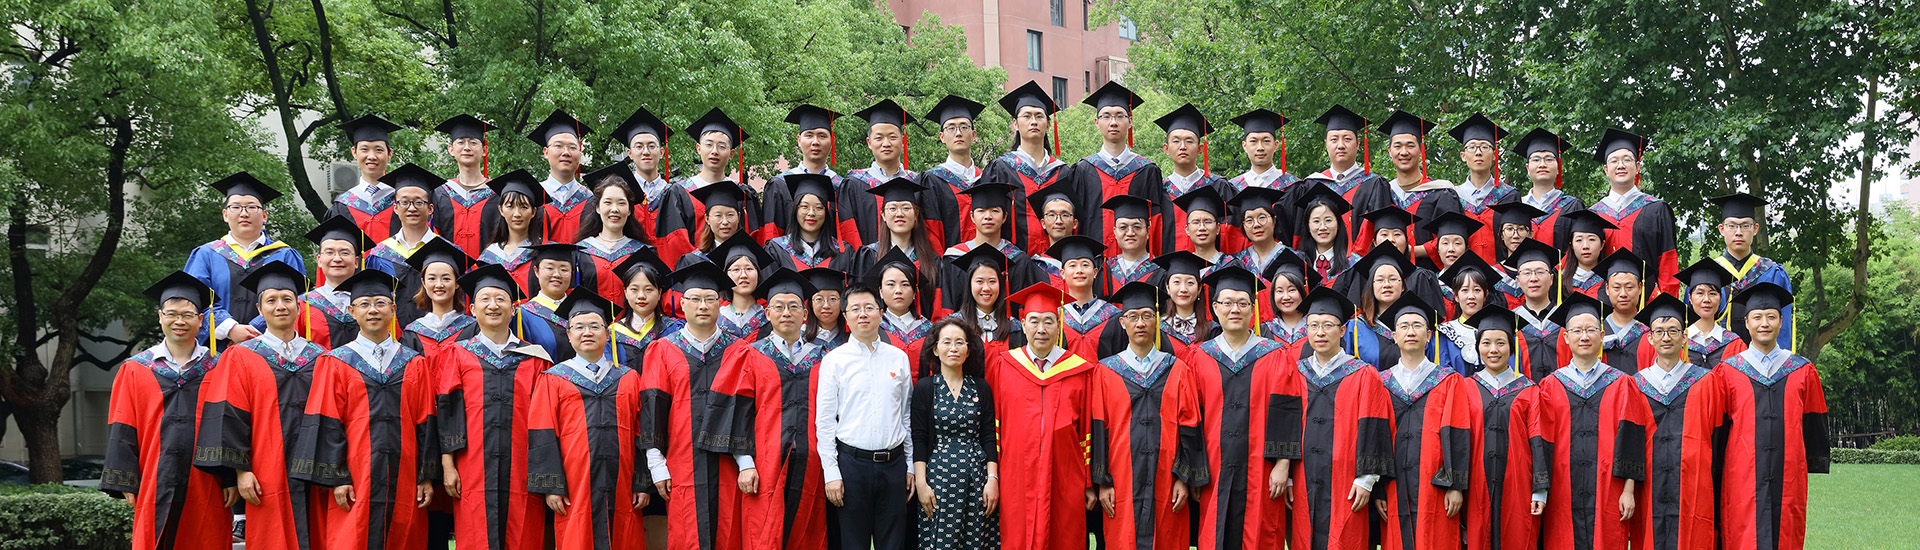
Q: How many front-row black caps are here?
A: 15